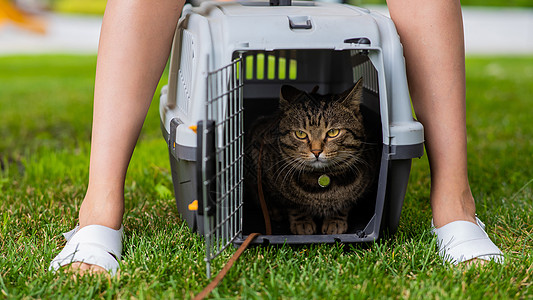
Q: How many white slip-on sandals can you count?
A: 2